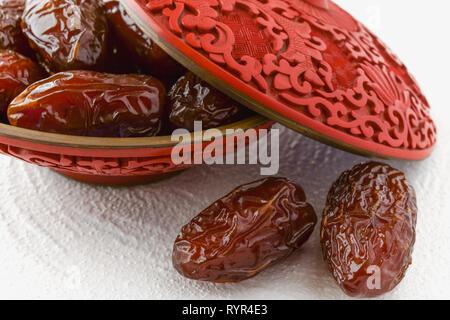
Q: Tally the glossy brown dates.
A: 8